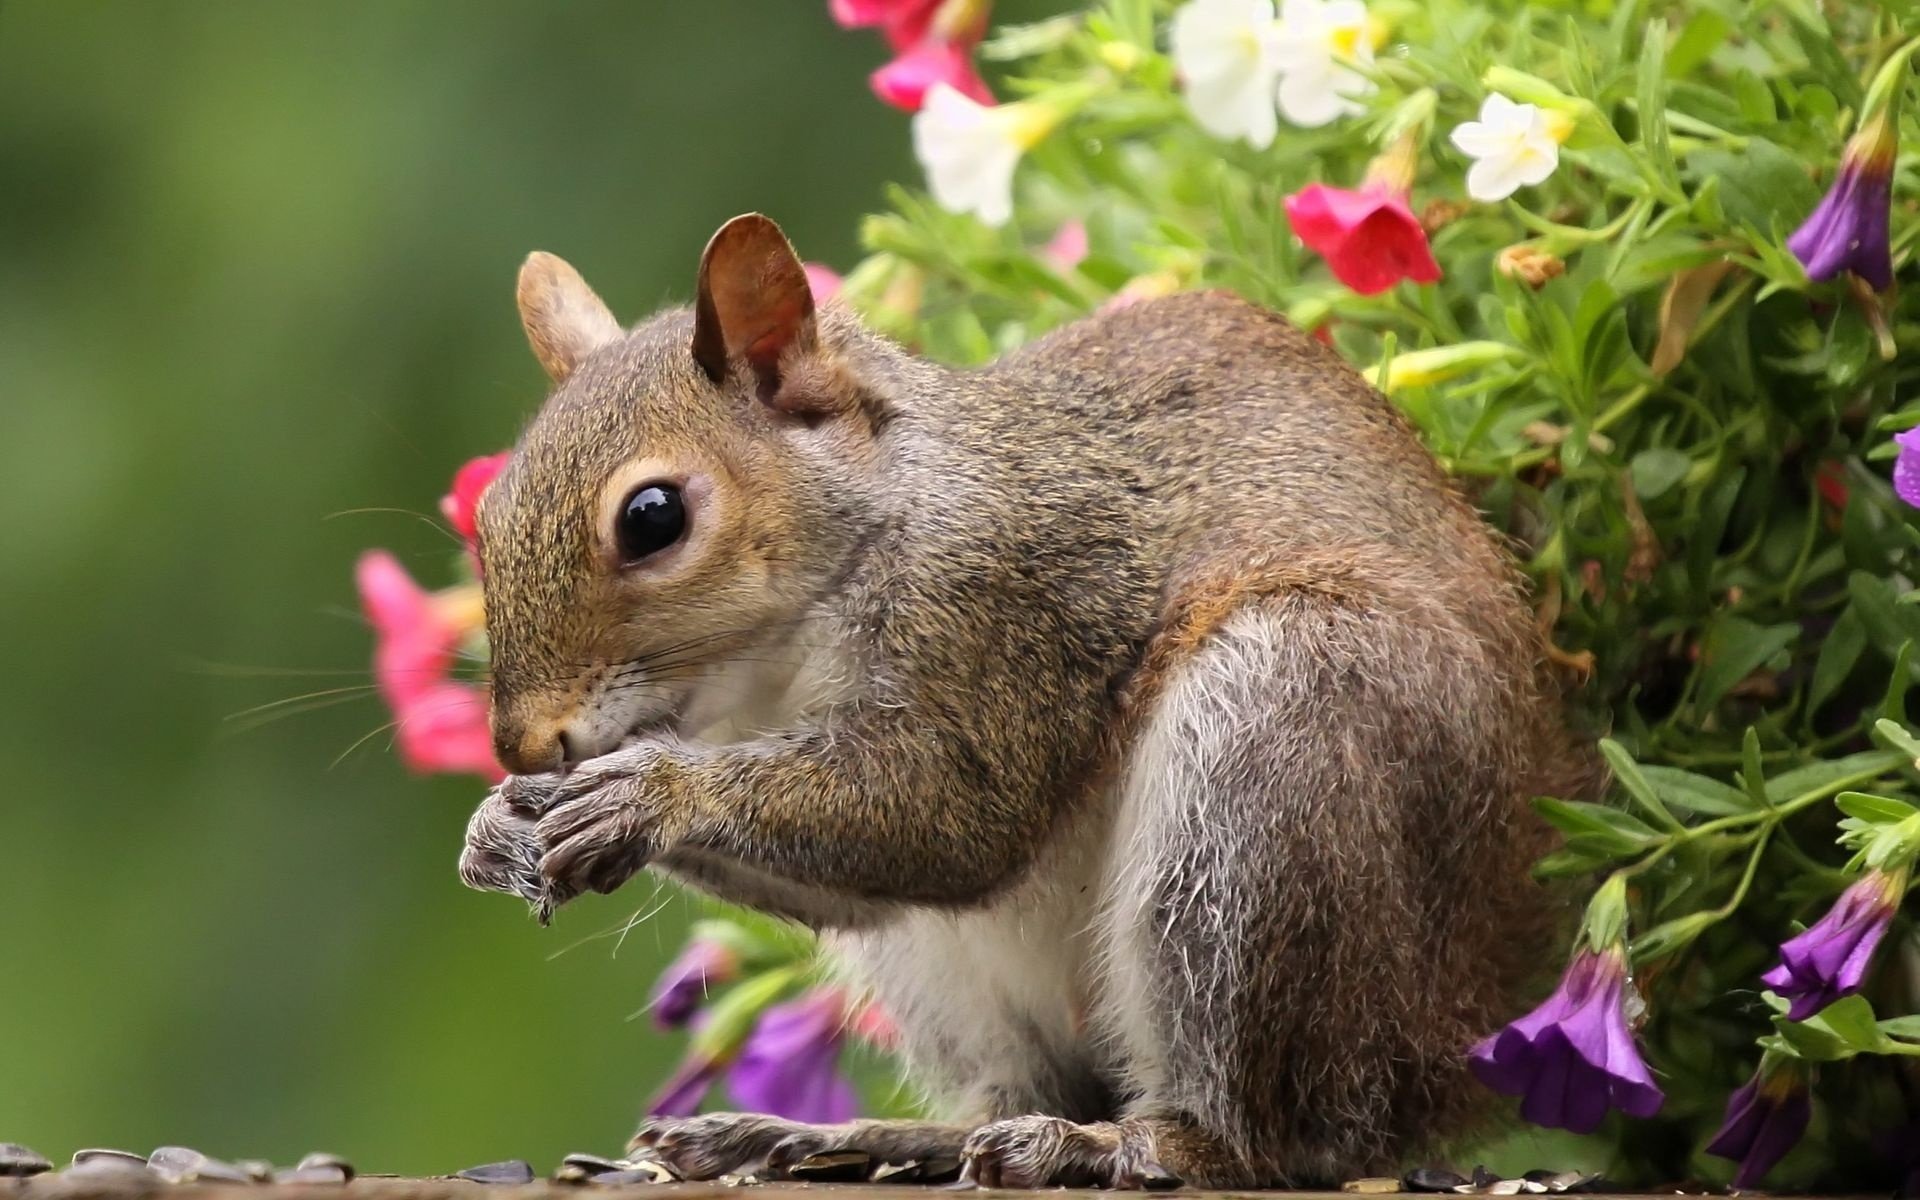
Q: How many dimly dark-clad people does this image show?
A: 0